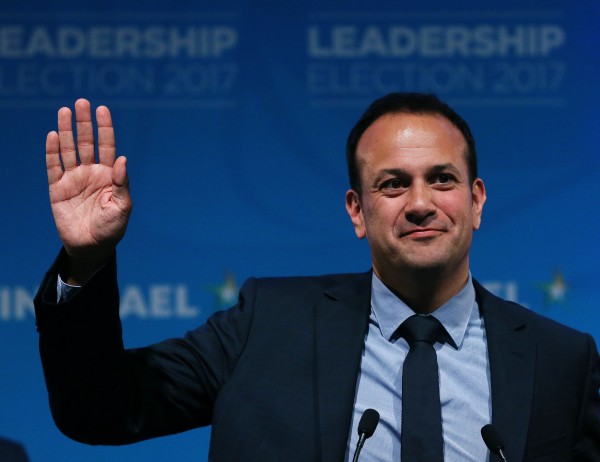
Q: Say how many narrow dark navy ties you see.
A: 1